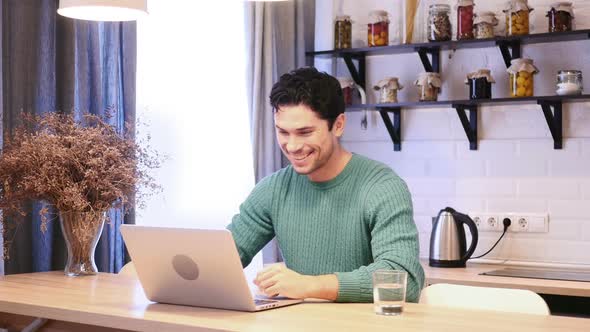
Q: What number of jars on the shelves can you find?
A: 13